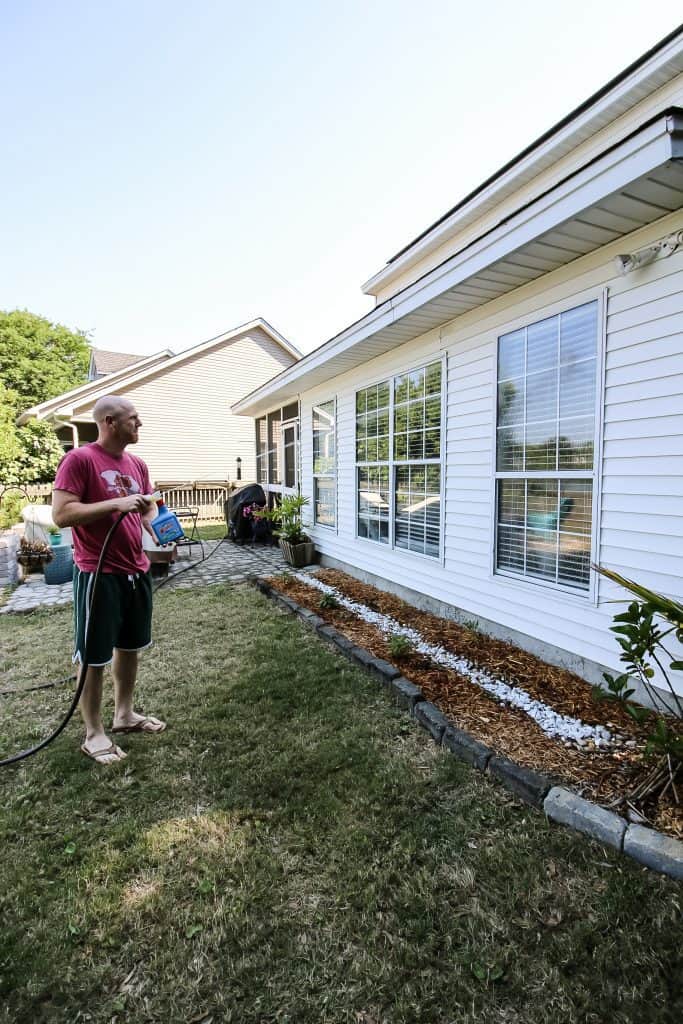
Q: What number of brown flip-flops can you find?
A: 2